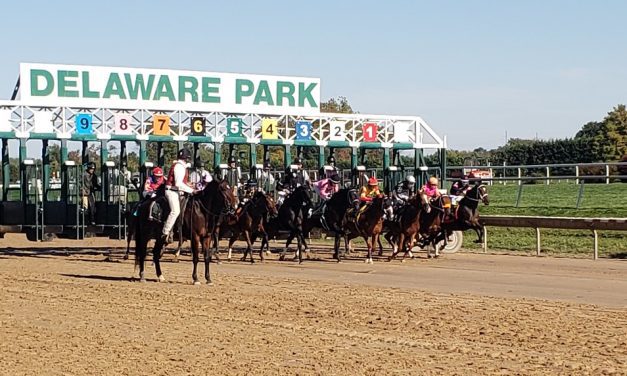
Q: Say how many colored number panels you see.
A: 9